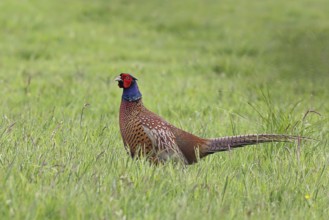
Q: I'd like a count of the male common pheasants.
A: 1